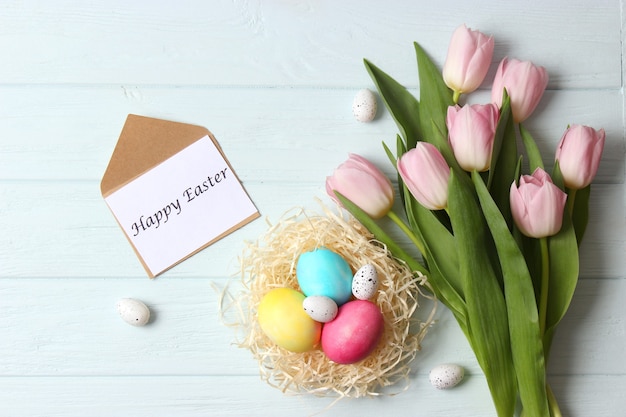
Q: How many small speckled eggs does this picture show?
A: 5